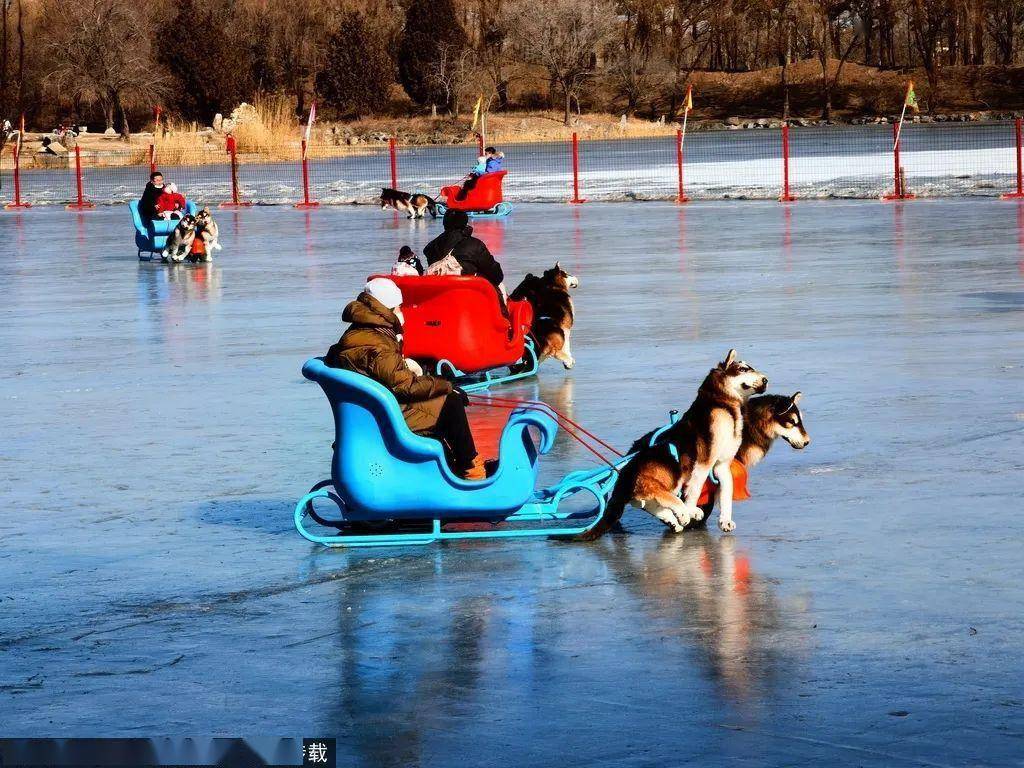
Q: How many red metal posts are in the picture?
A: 12